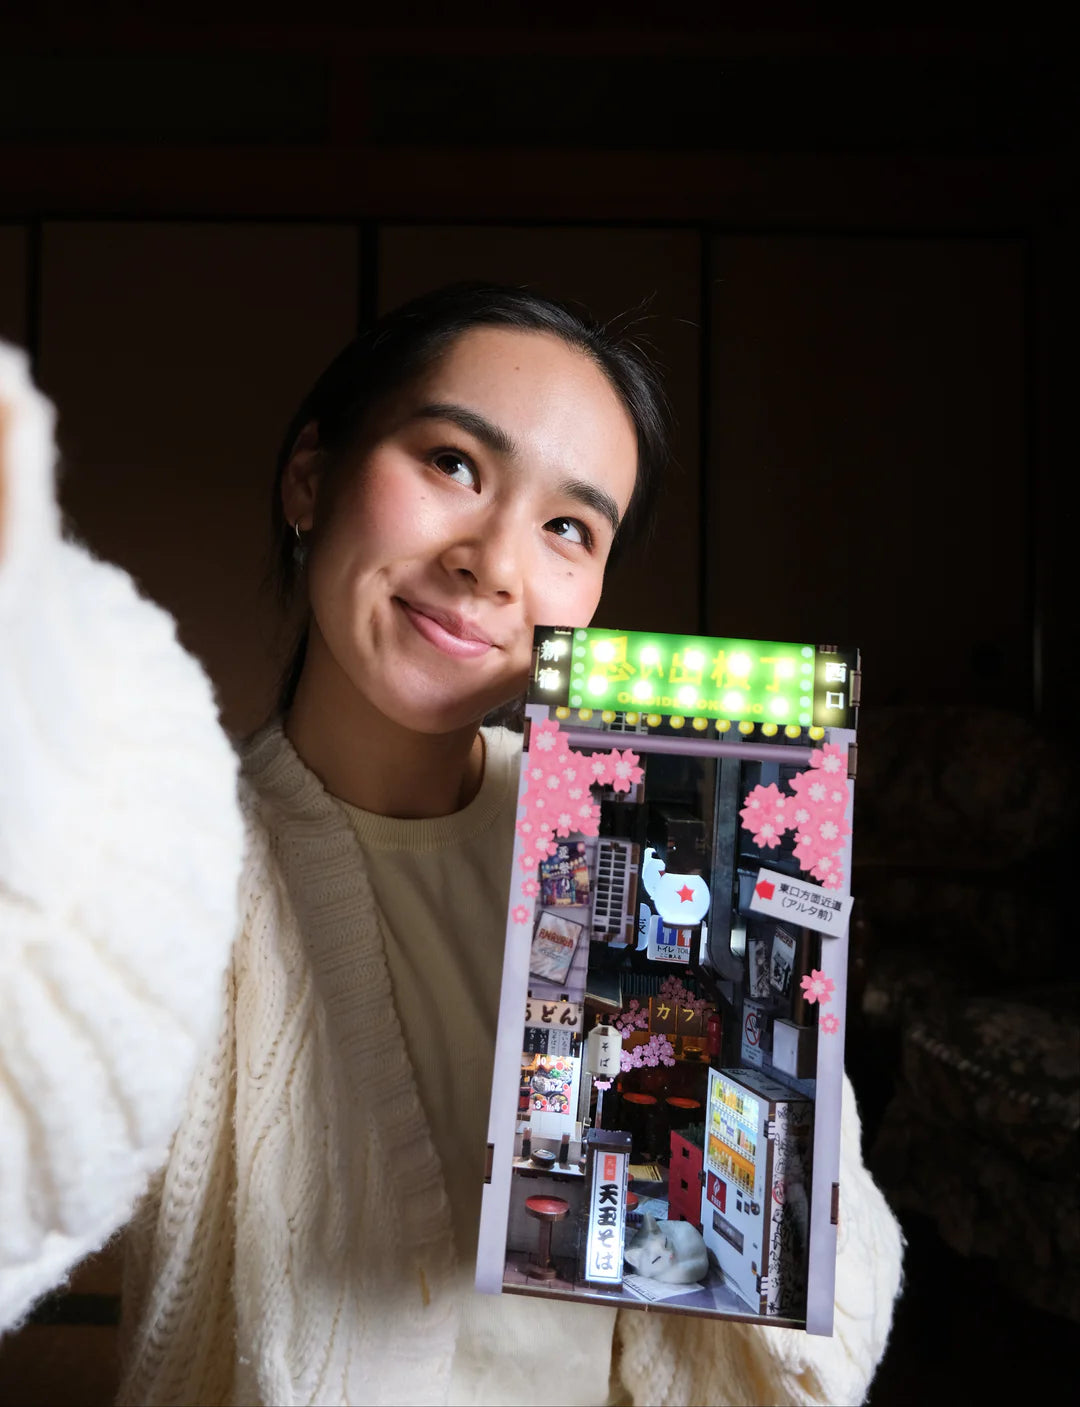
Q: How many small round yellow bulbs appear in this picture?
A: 12